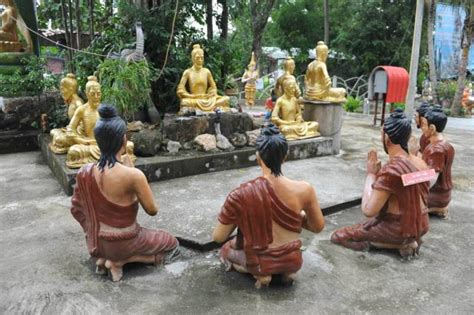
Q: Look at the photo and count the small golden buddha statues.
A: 6